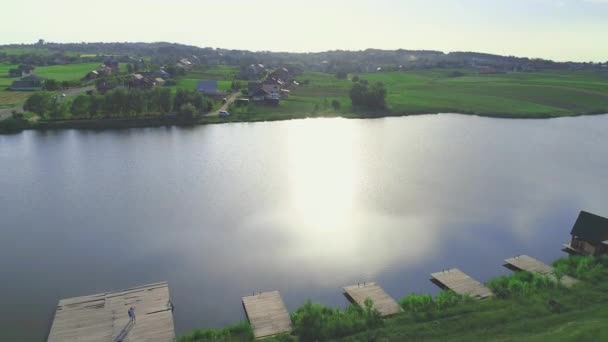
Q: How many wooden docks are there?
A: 5